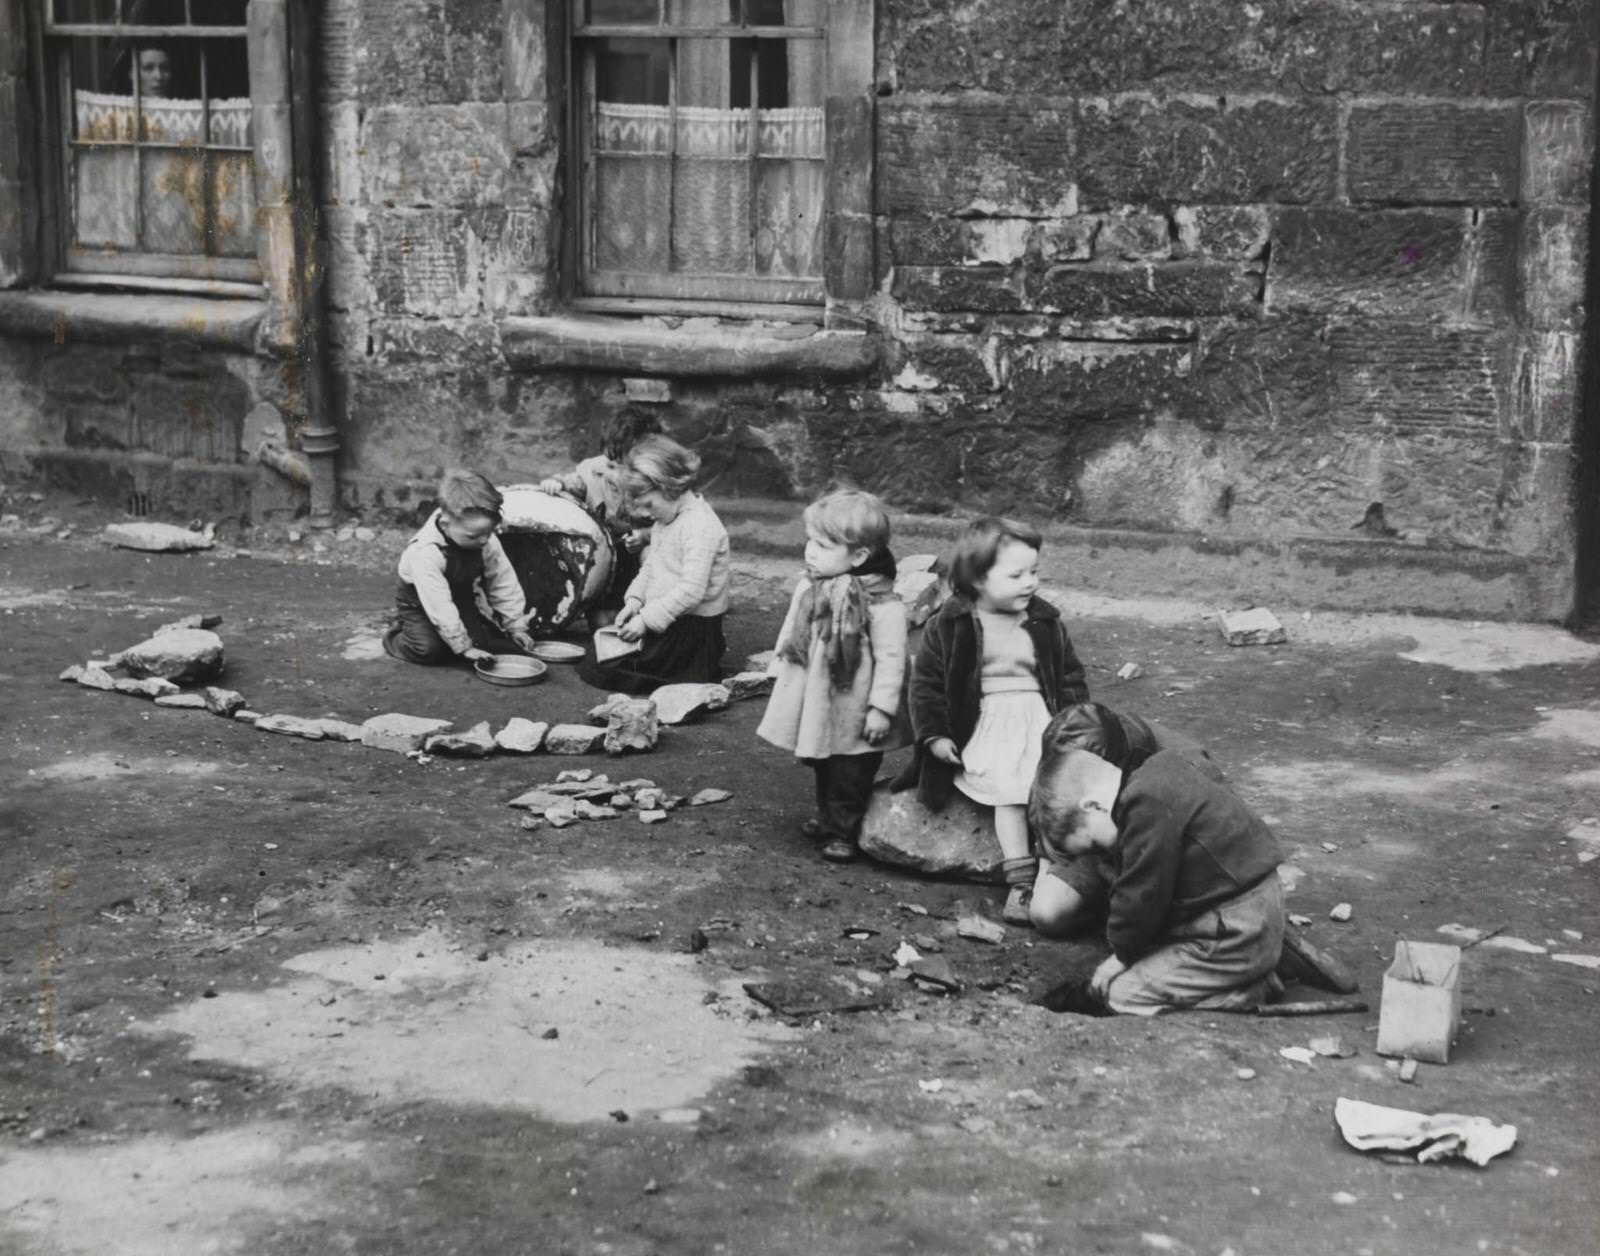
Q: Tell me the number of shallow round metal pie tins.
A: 2